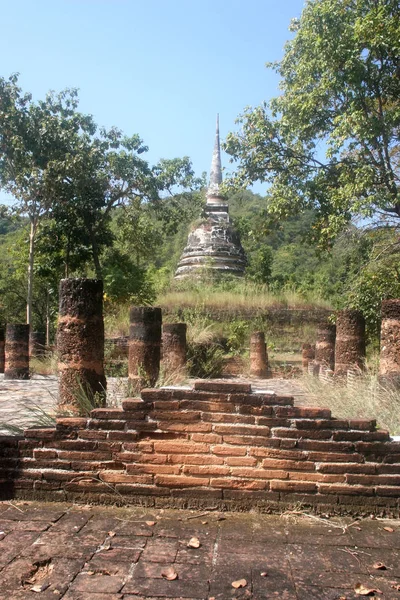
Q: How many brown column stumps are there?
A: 11